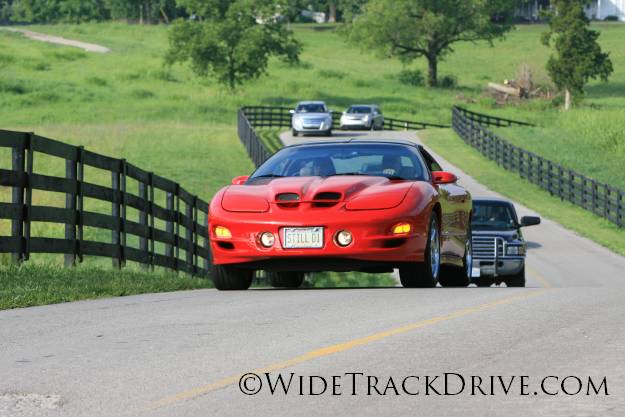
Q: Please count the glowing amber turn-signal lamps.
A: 2